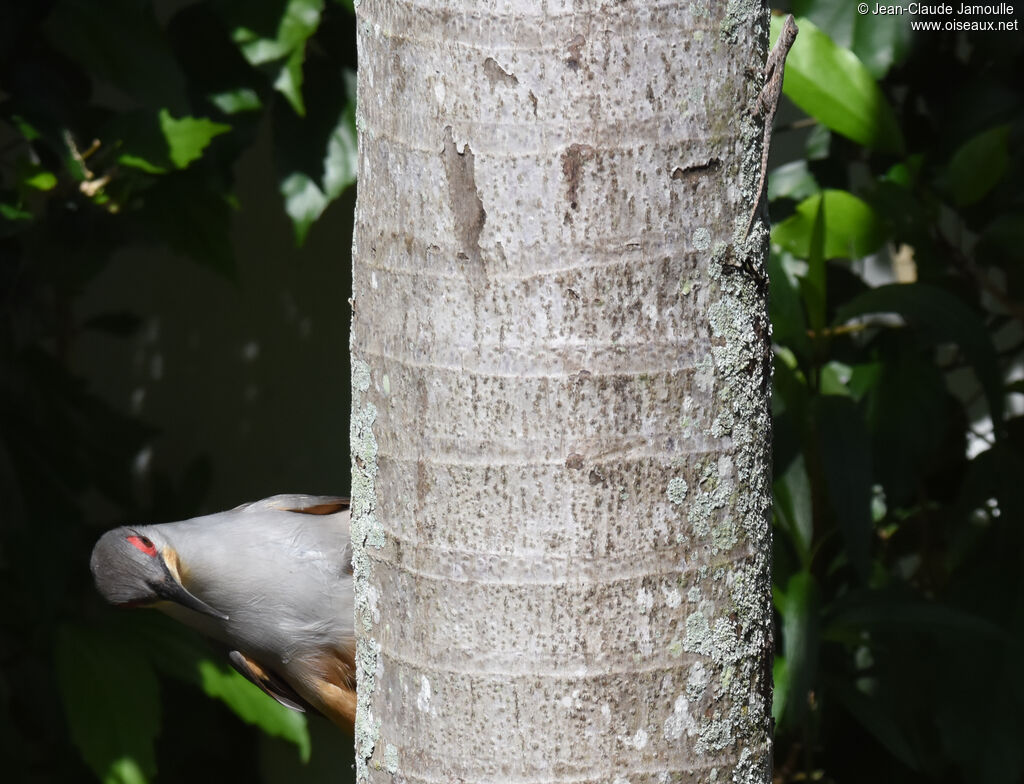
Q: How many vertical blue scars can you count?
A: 0